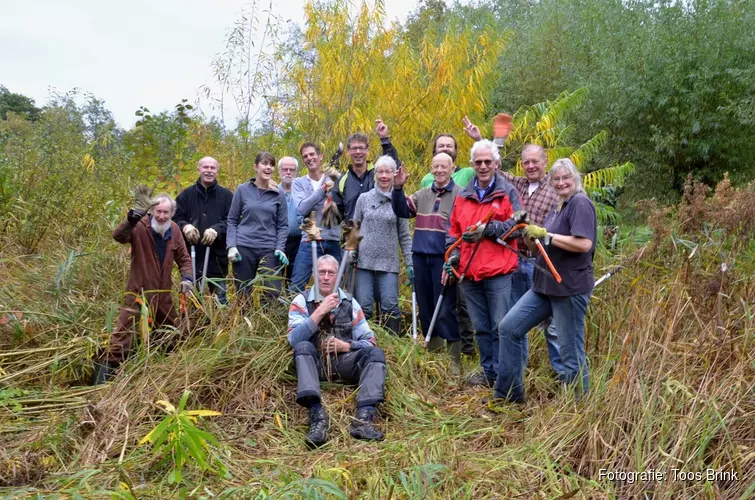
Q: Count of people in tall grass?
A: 13